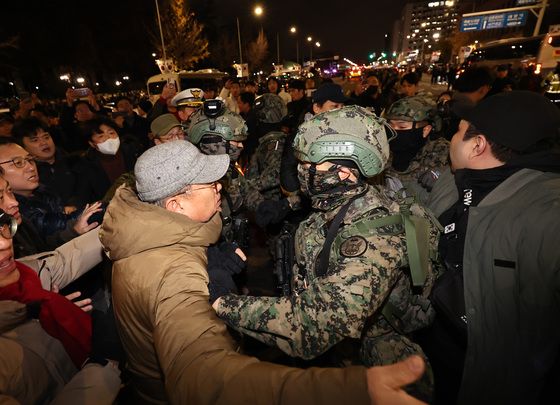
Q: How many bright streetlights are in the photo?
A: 4